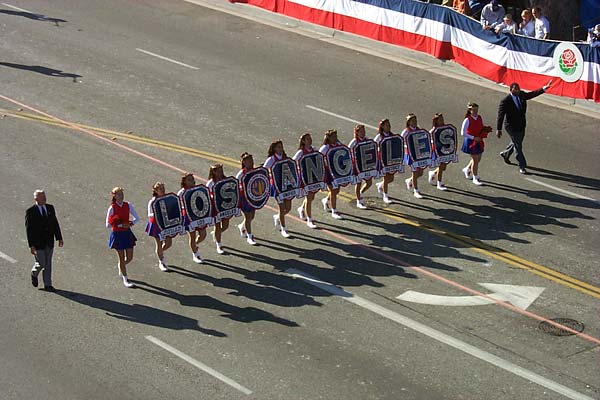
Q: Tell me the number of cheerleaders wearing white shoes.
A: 13